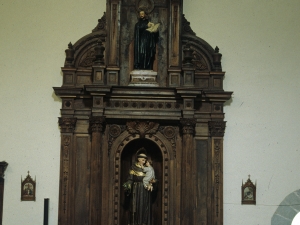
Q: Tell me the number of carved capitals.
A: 4